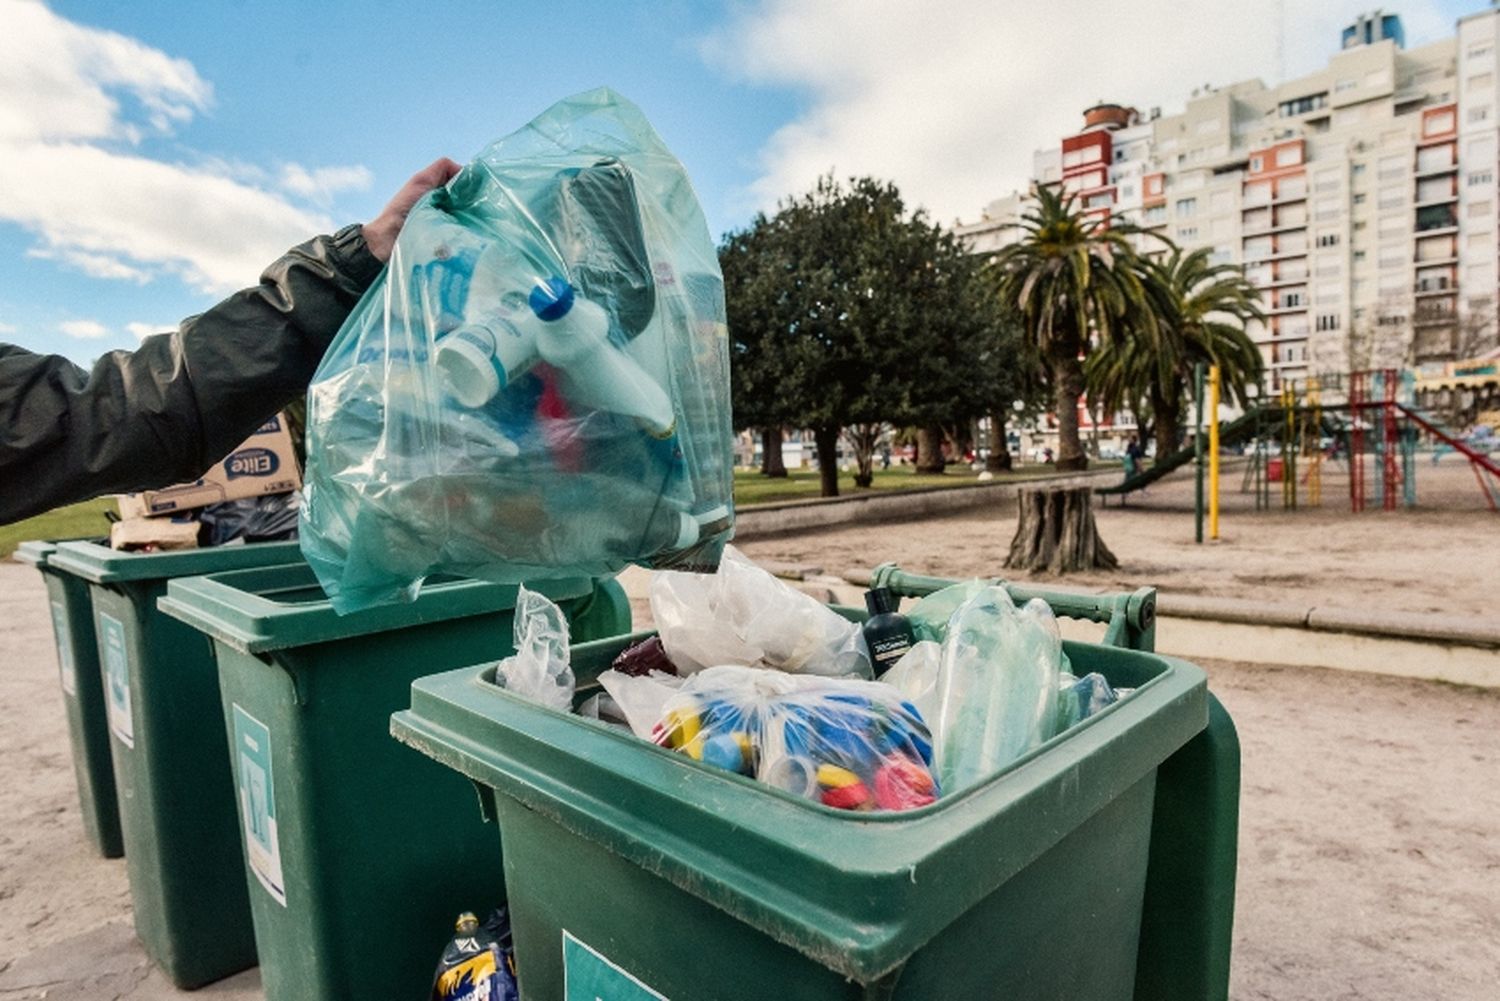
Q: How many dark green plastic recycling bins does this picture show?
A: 4